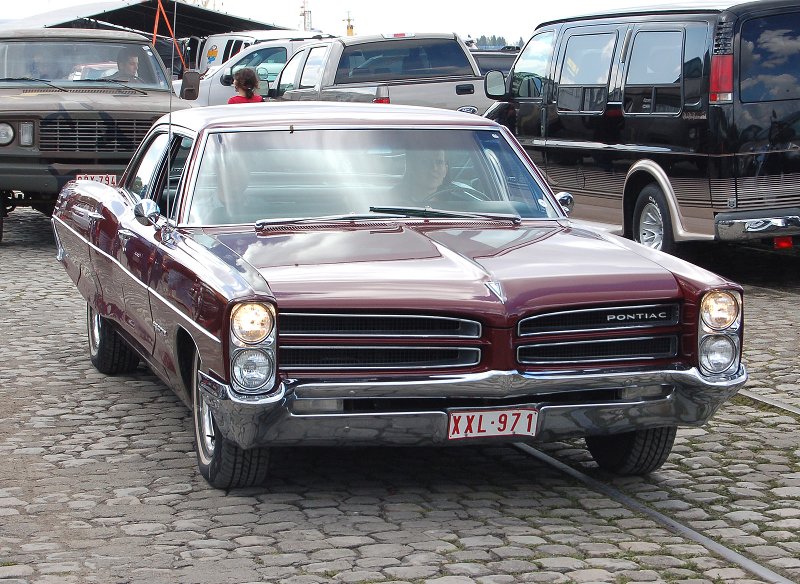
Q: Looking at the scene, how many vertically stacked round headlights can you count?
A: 4